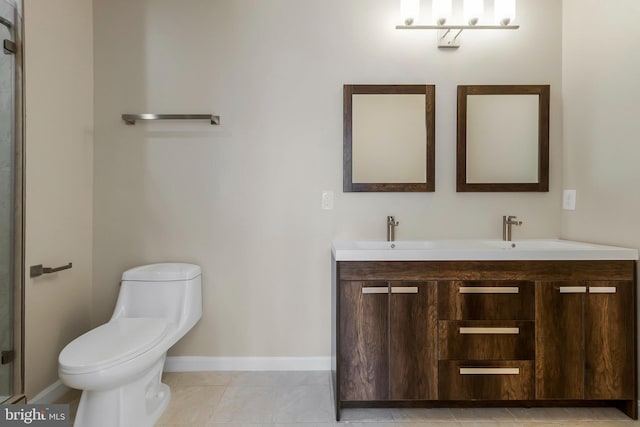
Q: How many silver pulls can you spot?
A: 7